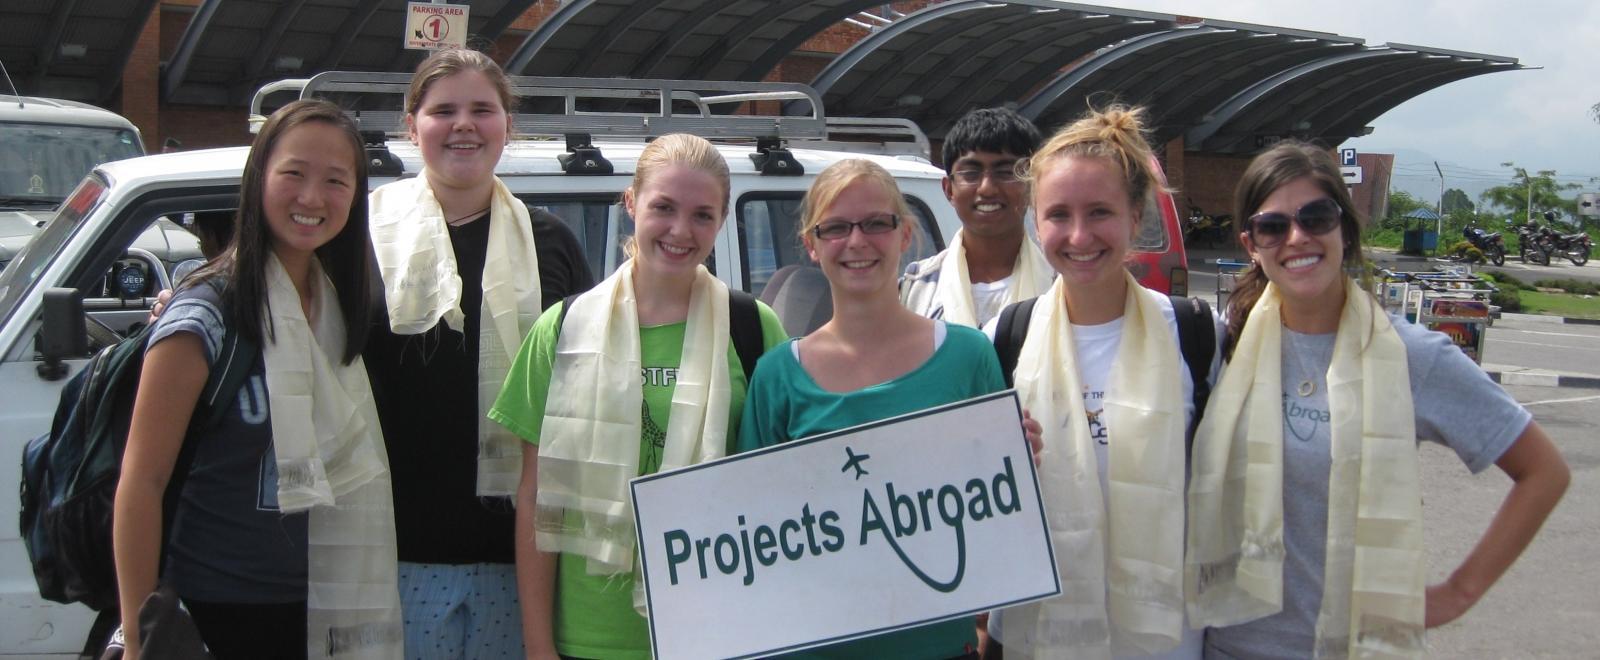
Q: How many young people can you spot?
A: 7